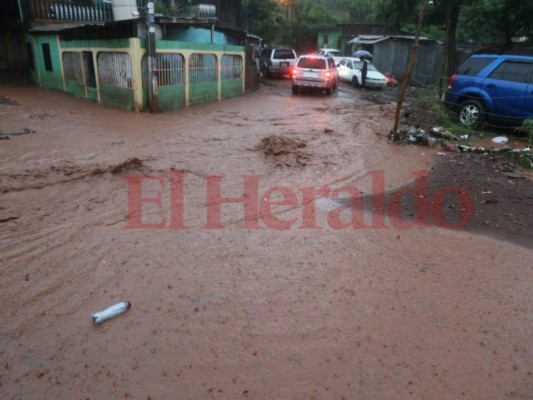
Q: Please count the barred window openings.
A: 5